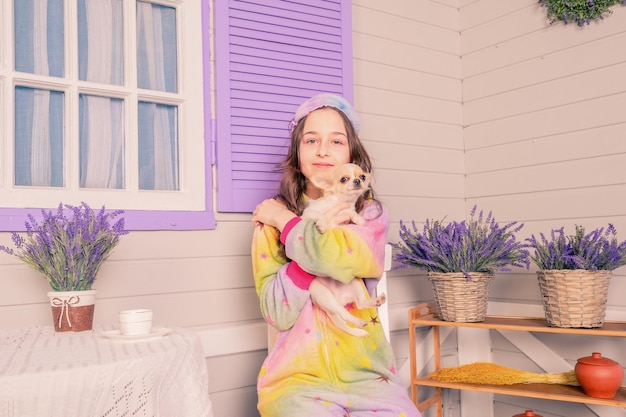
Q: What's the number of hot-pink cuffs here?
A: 2